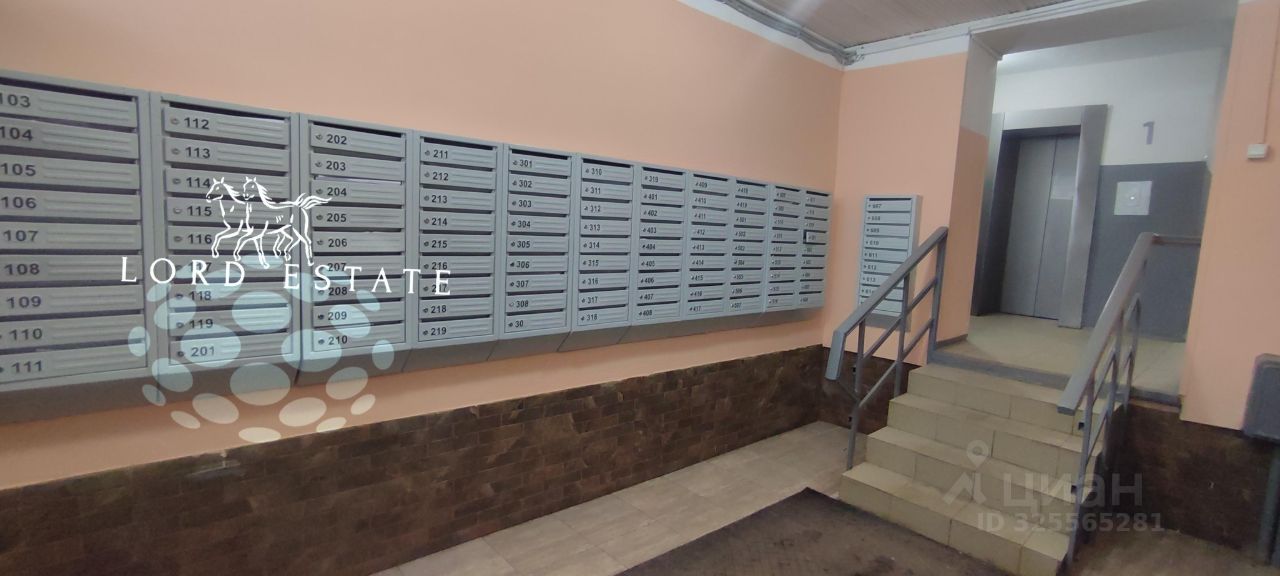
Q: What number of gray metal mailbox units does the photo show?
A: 12